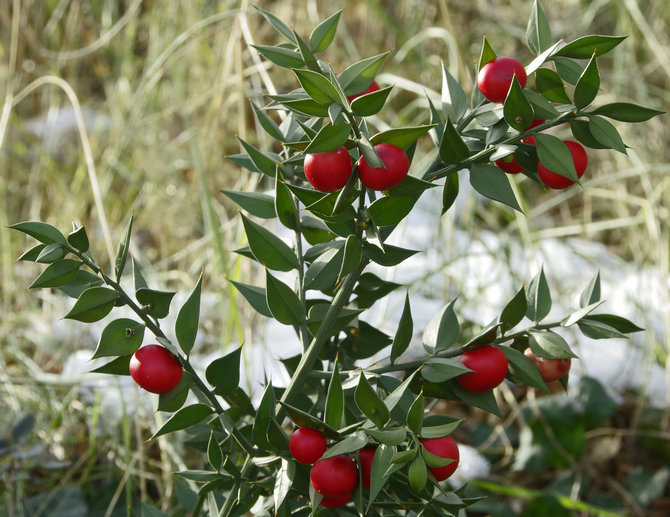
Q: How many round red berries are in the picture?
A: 15